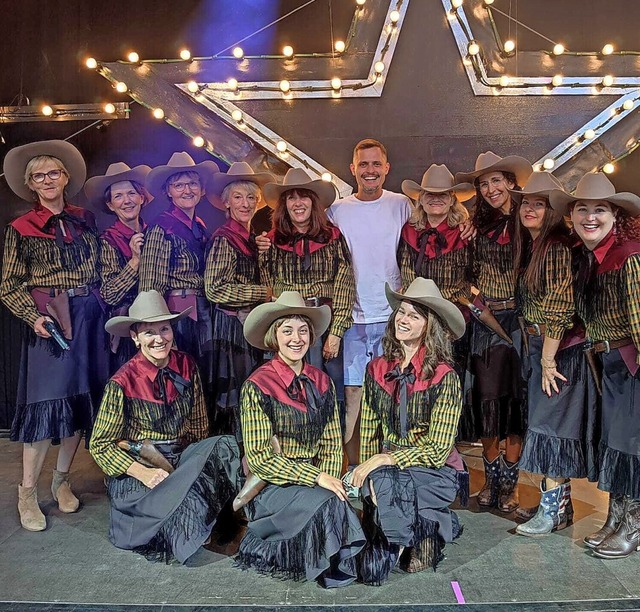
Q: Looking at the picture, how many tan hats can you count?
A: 12